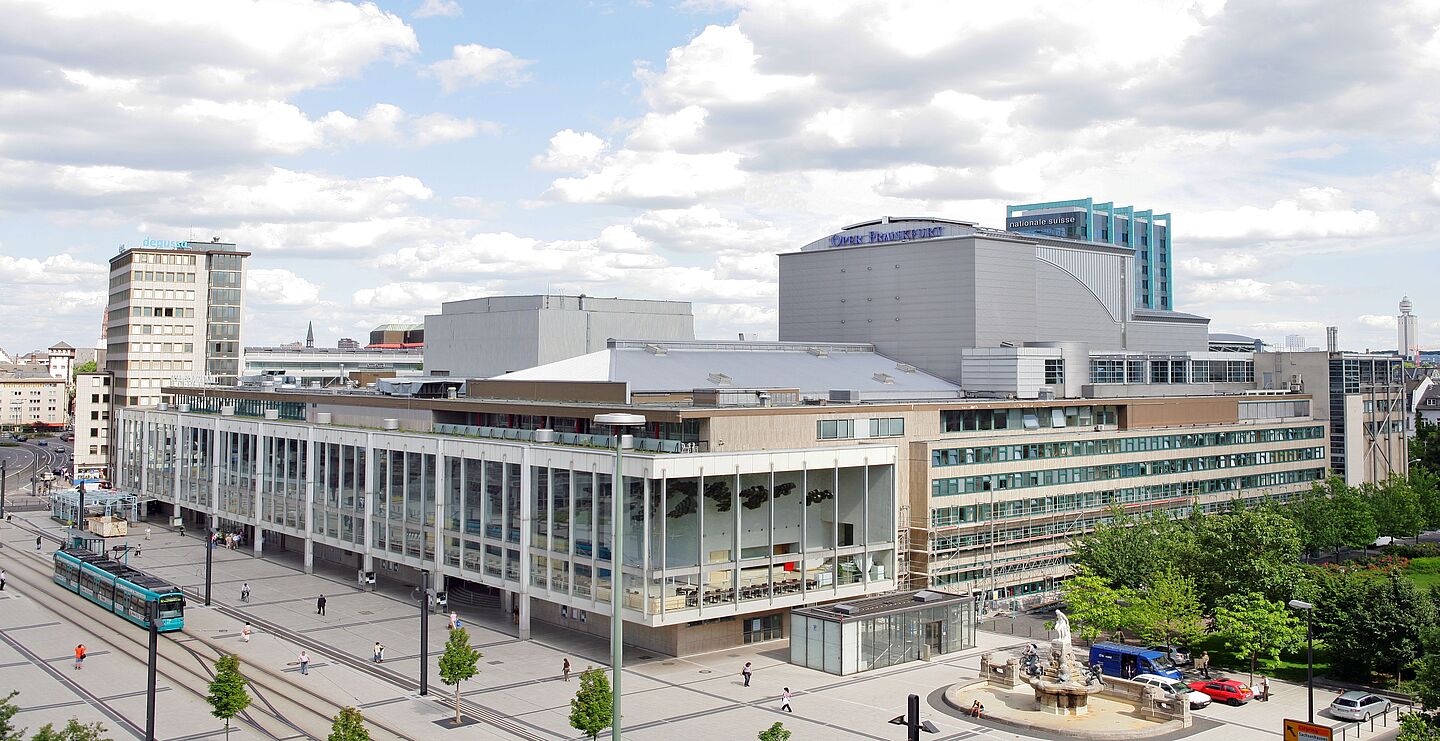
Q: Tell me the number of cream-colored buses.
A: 0